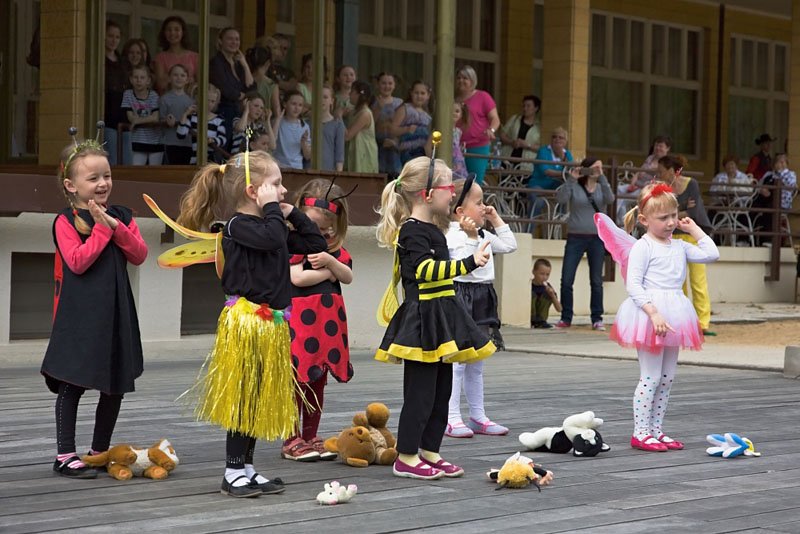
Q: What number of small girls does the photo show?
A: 6